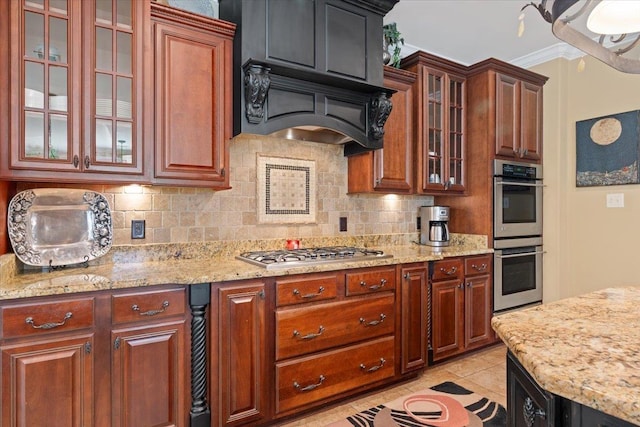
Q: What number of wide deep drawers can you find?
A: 2